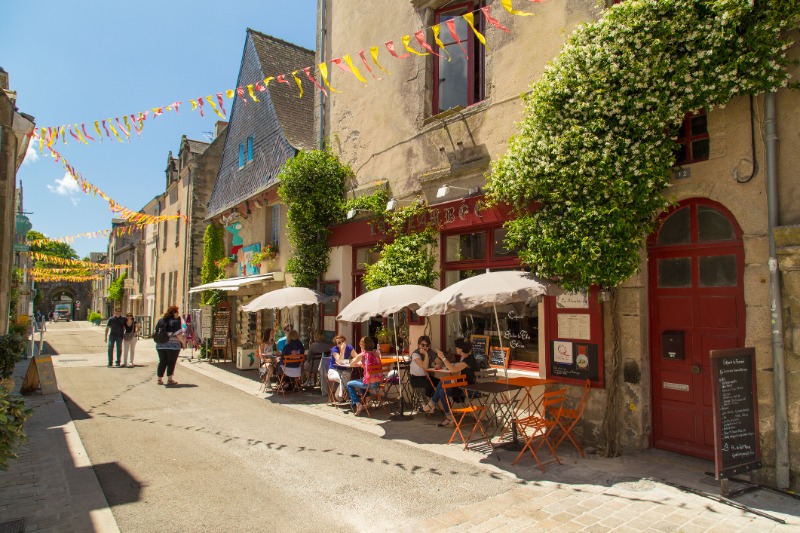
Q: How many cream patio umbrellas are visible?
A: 3